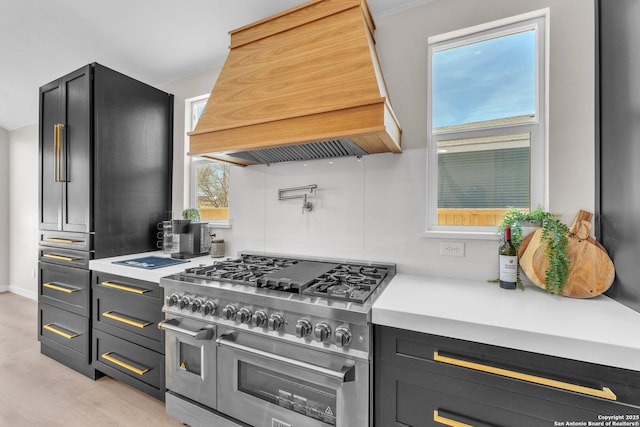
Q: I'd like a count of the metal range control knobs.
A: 11